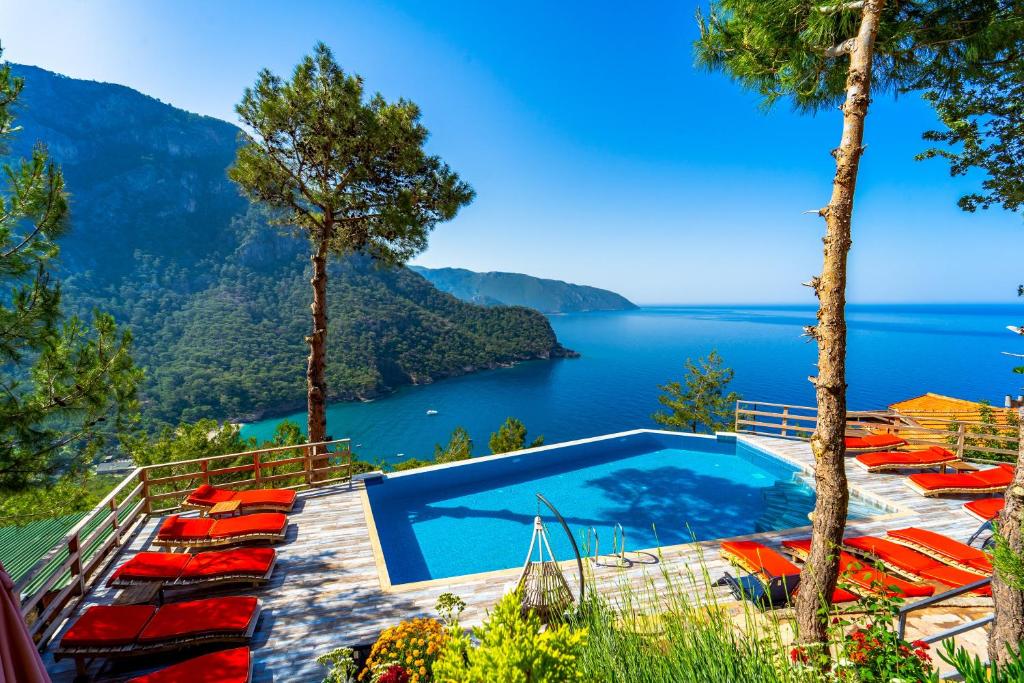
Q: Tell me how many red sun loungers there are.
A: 13